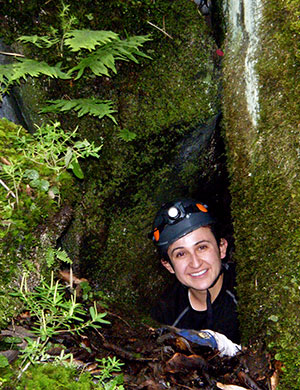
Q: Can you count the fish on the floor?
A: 0